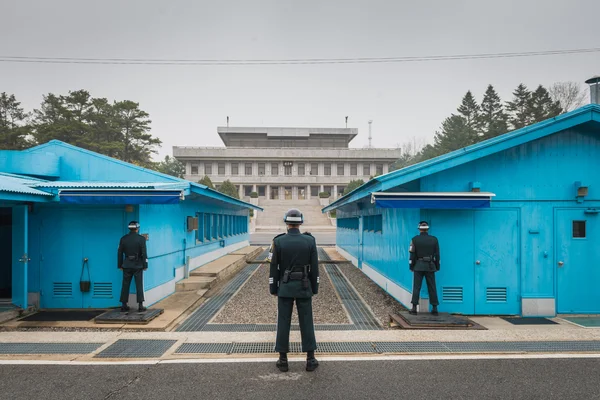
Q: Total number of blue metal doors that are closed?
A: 5